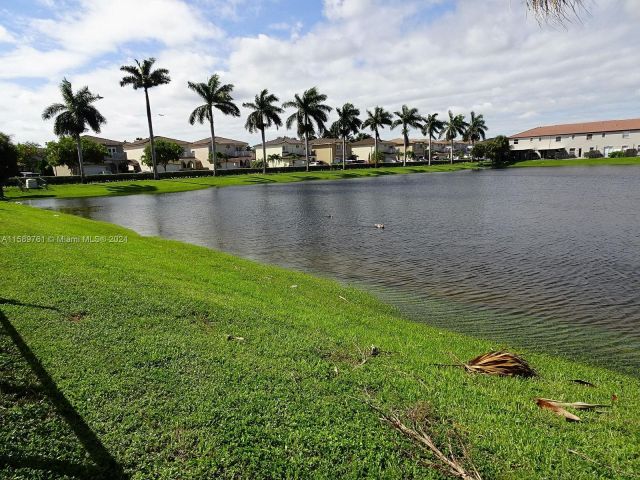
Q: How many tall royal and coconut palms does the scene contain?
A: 11